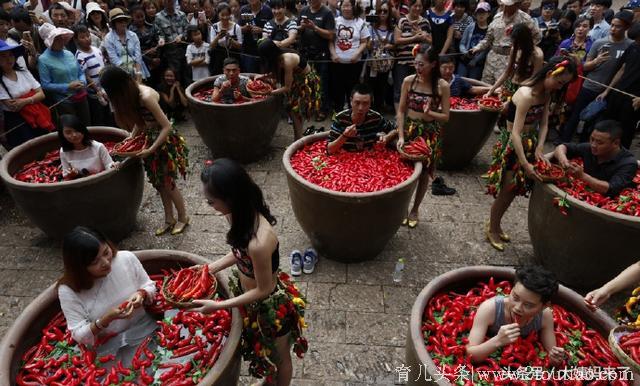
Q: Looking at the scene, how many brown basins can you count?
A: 7